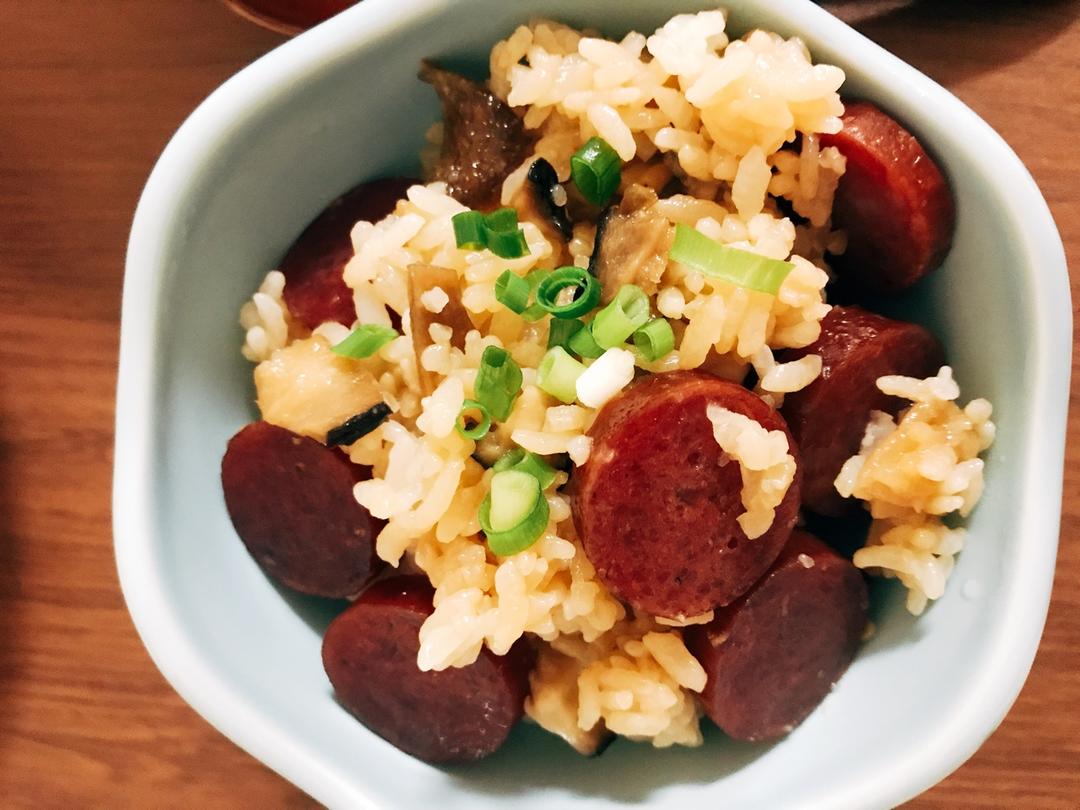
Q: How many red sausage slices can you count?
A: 7